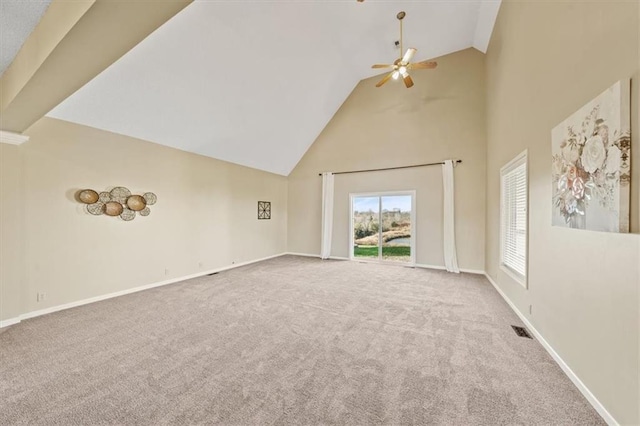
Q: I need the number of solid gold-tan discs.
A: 3